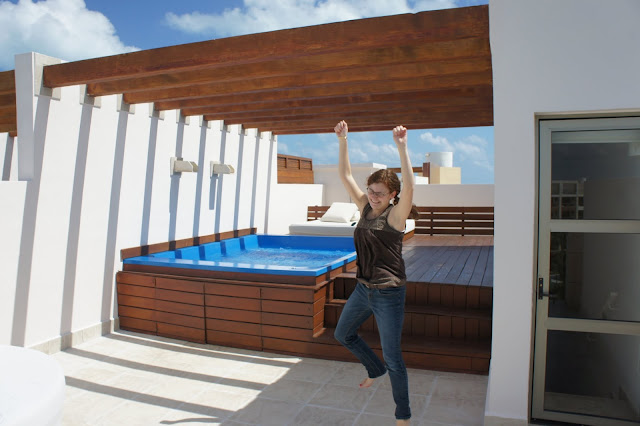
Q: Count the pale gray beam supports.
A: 10